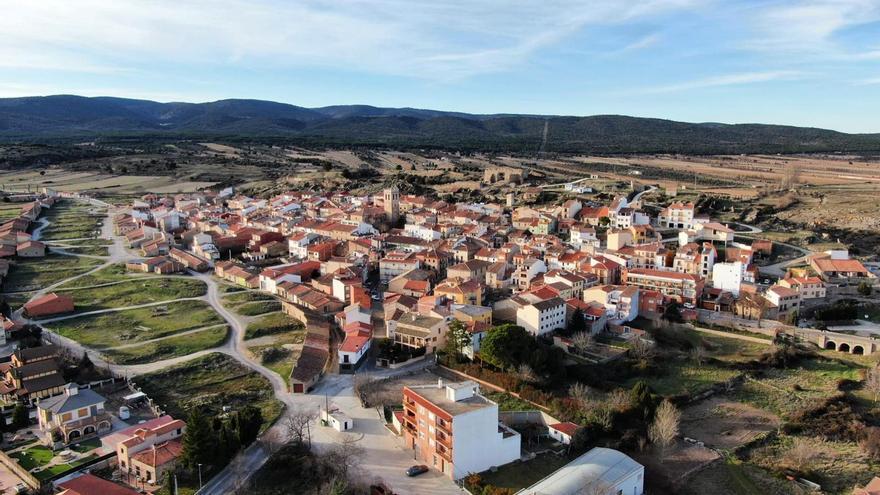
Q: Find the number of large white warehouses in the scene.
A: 1